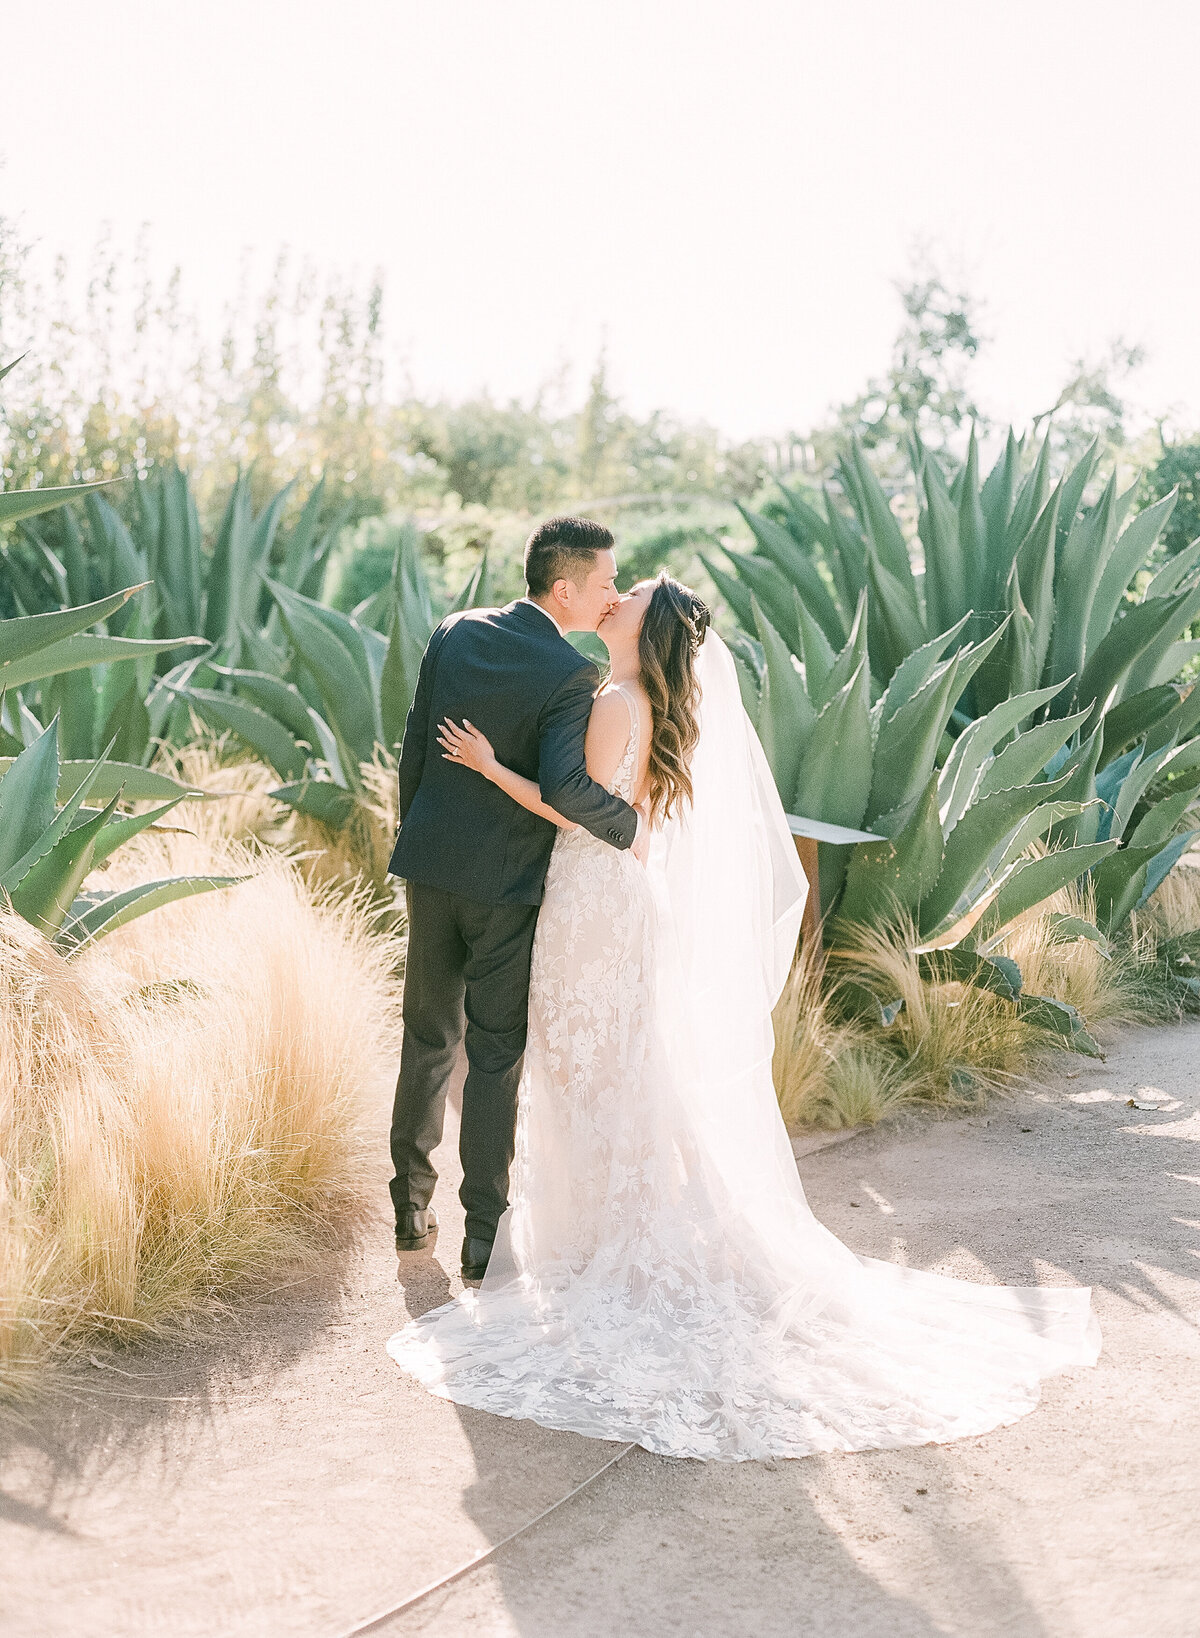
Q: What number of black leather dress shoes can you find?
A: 2